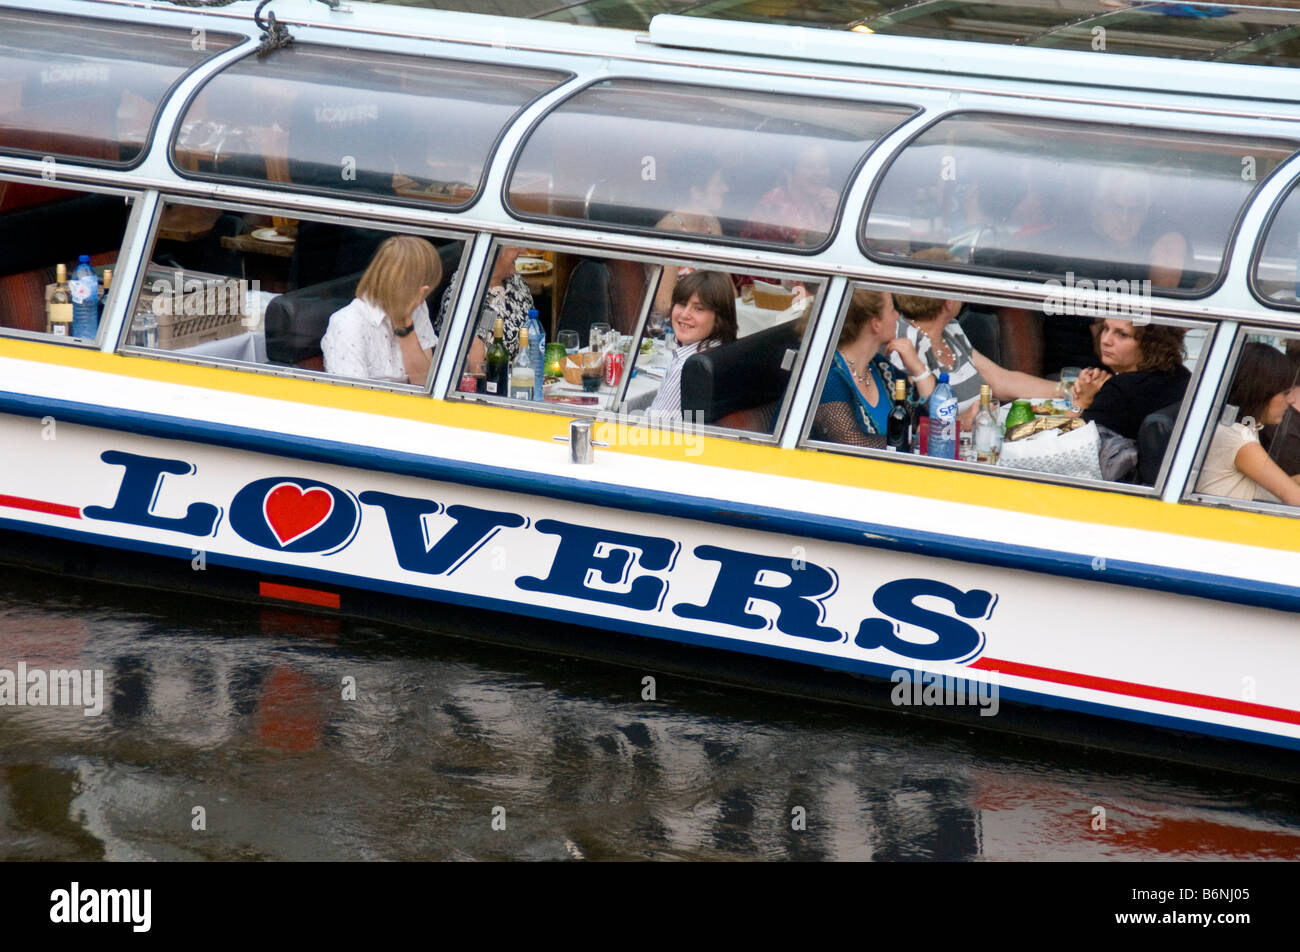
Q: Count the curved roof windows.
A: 5